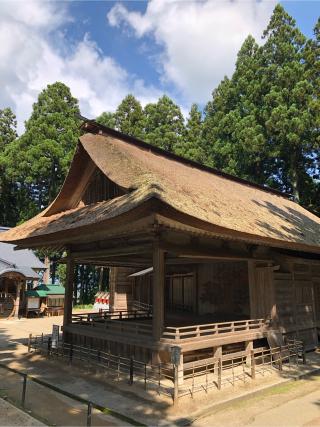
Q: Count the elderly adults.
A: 0